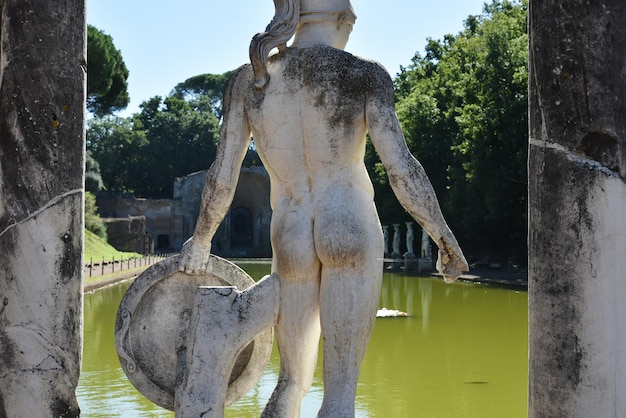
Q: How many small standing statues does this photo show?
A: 4